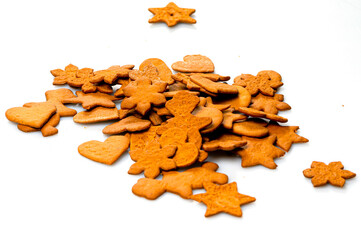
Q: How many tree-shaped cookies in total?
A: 0